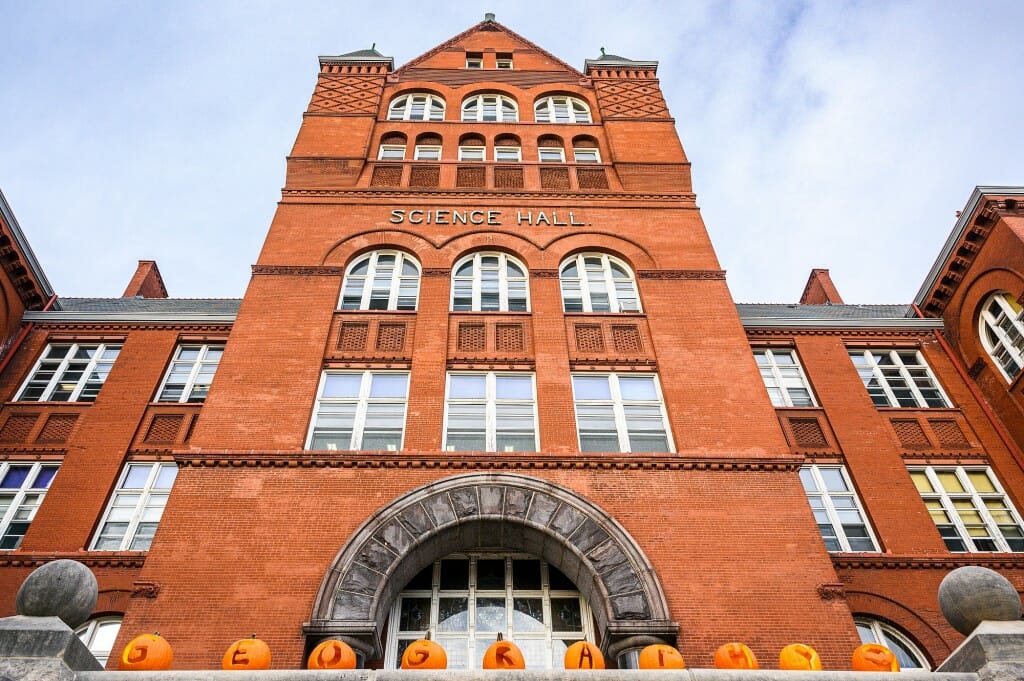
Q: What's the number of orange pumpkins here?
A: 10